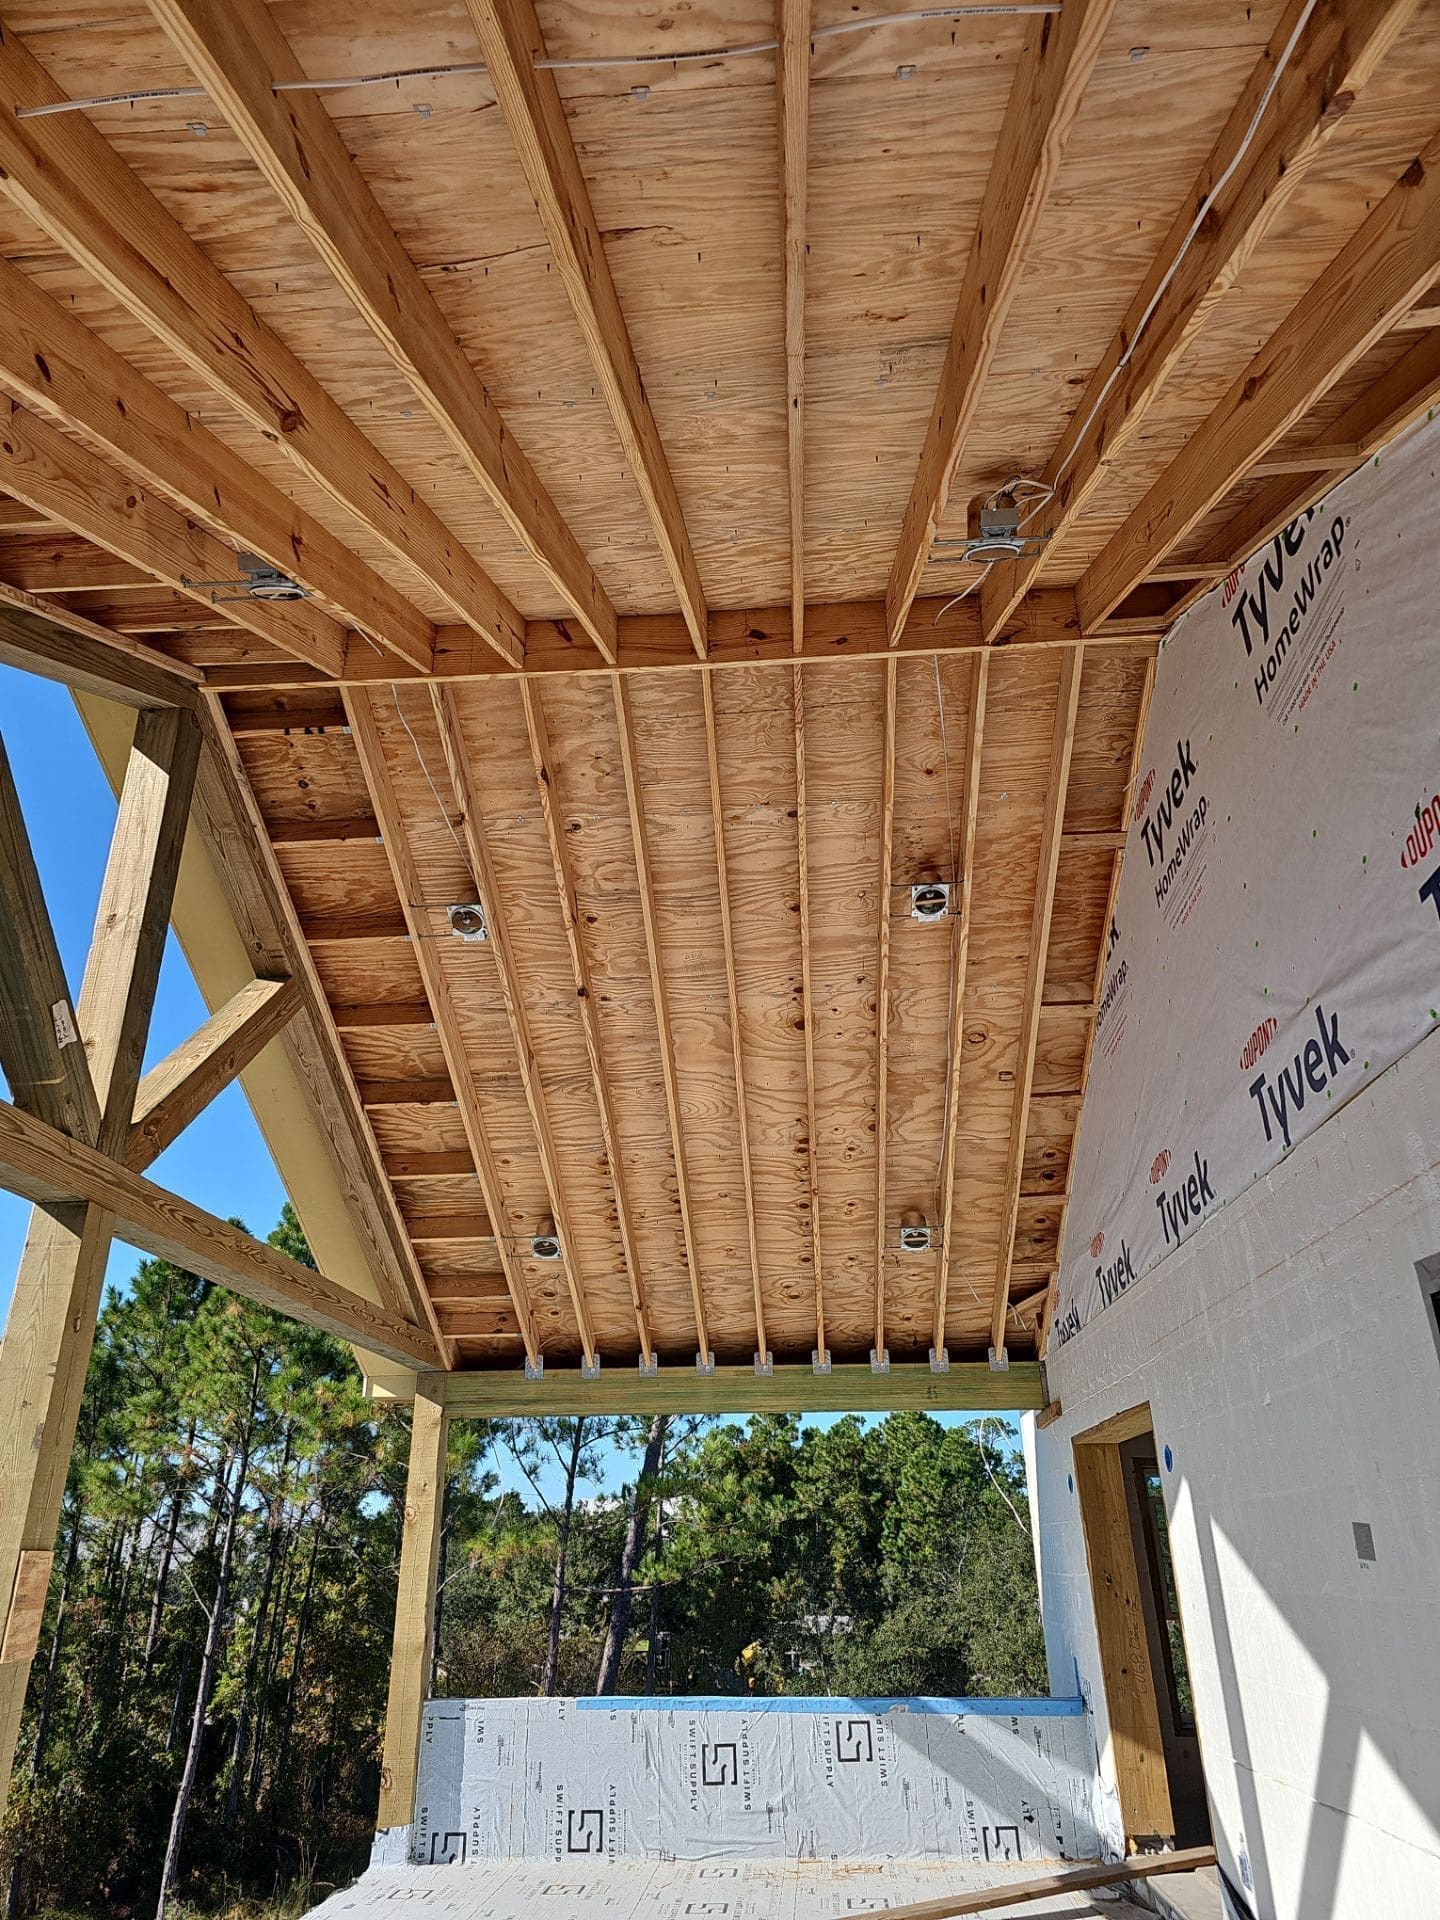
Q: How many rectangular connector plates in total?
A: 9